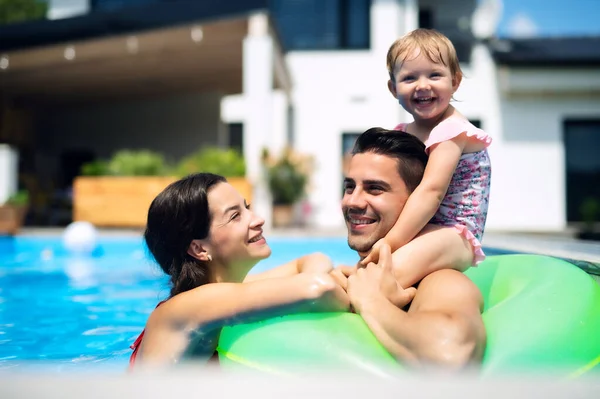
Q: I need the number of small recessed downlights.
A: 4